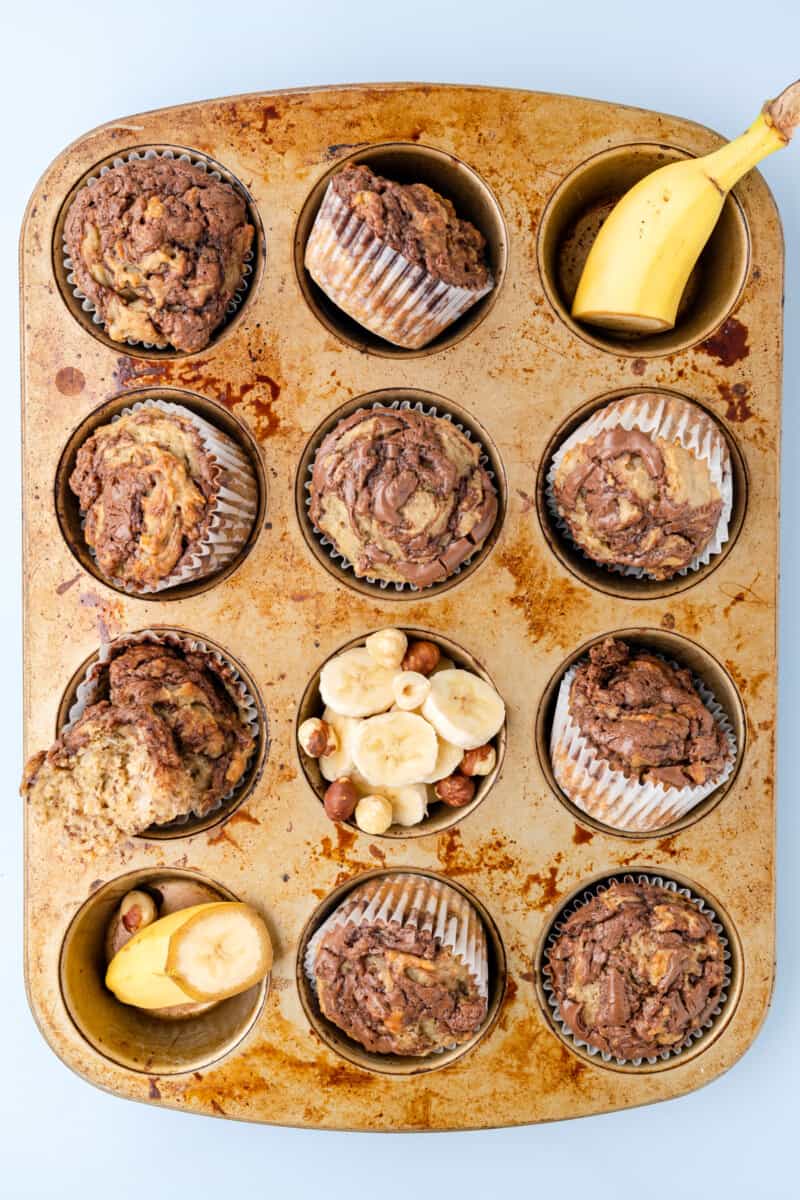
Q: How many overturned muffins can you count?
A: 5